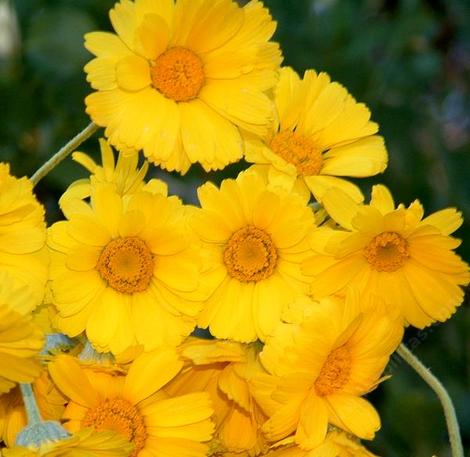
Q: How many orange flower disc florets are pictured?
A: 7